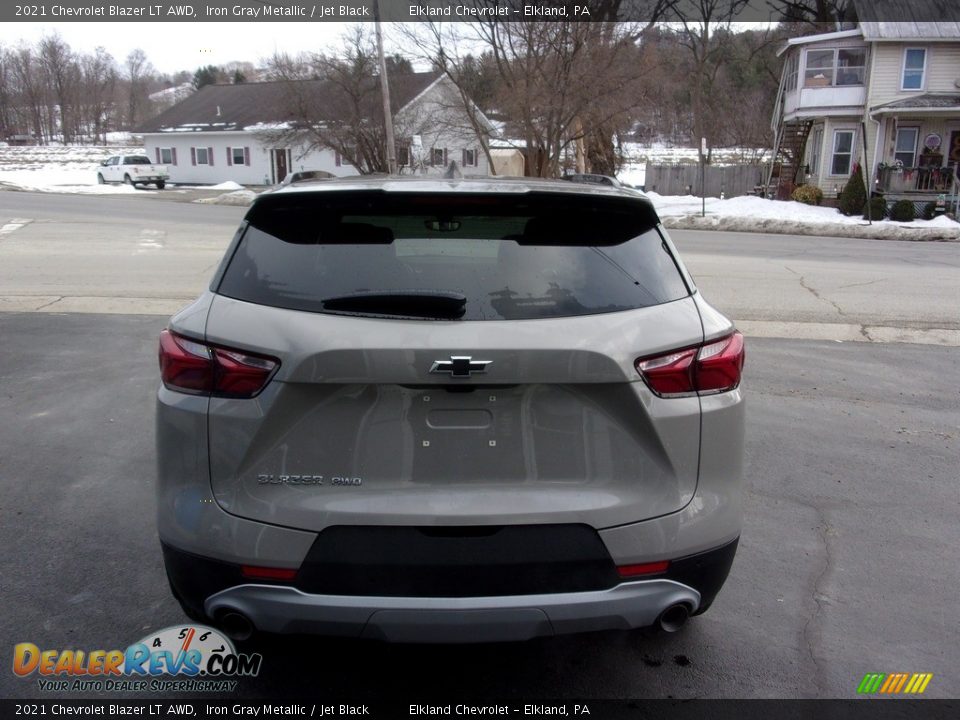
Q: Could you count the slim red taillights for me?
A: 2